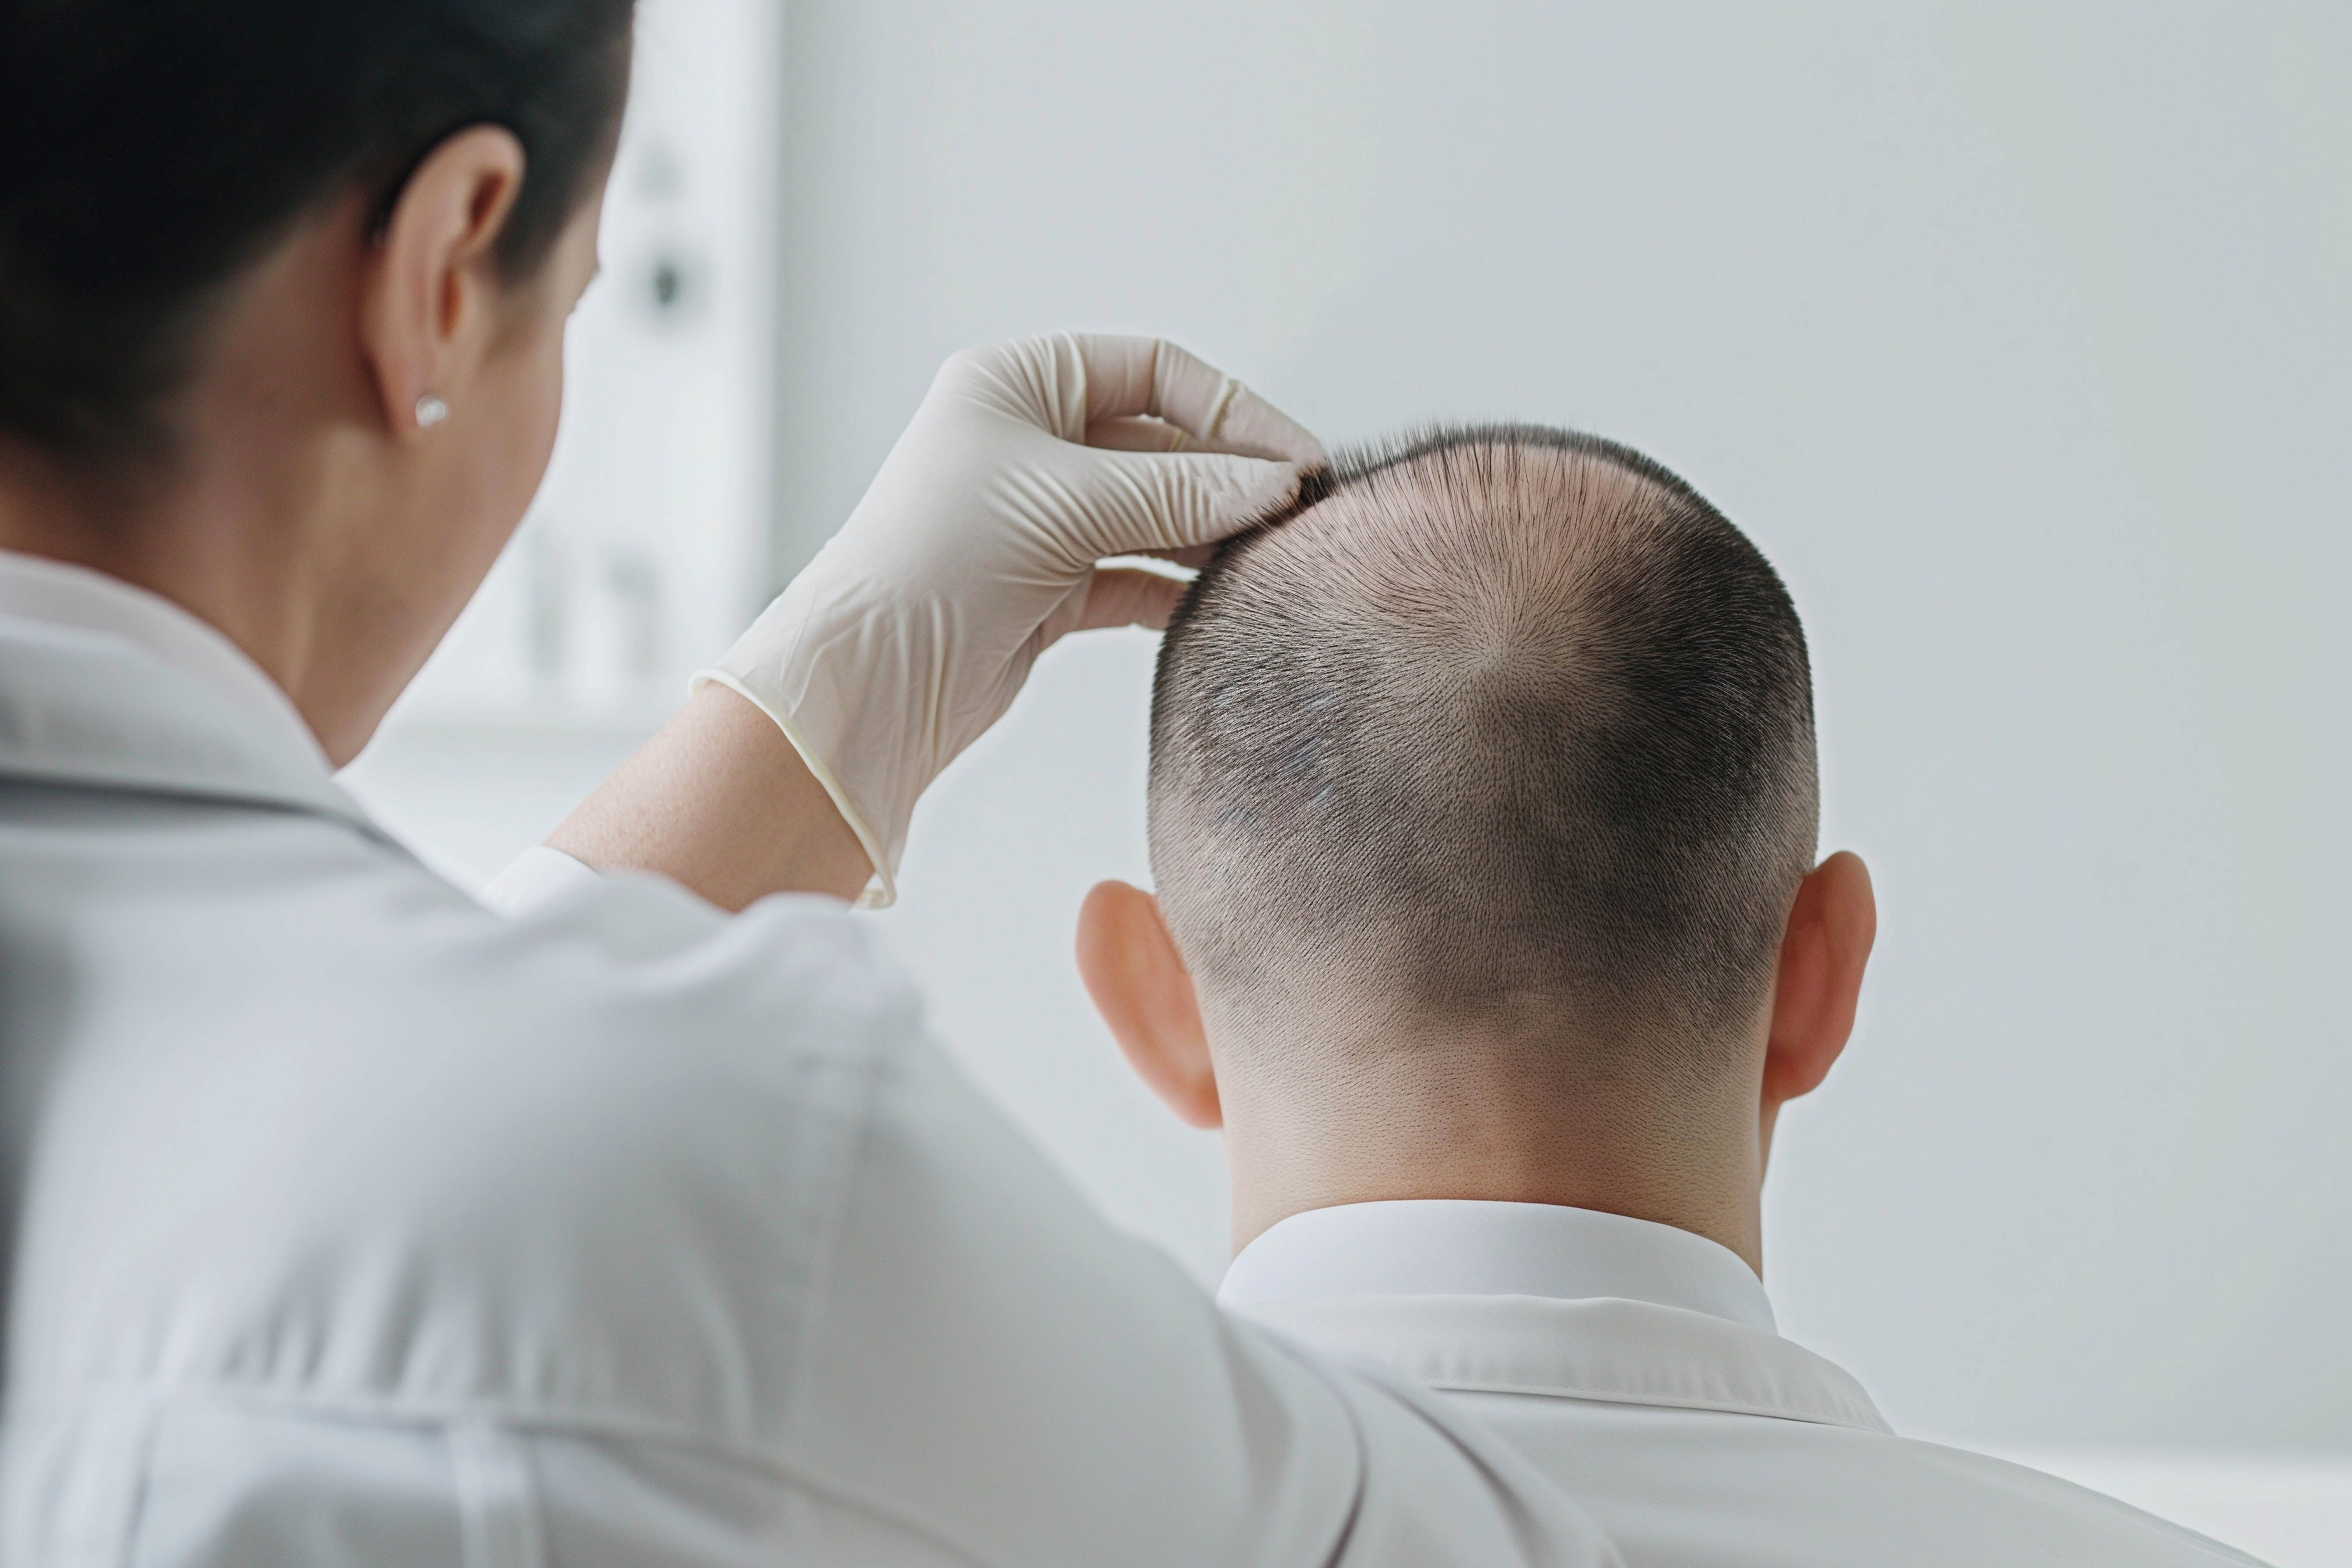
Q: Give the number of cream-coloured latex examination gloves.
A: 1